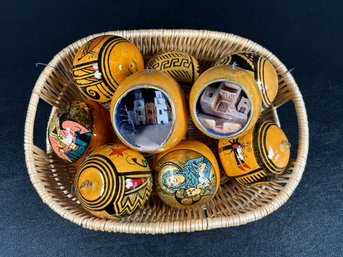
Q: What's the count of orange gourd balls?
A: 9